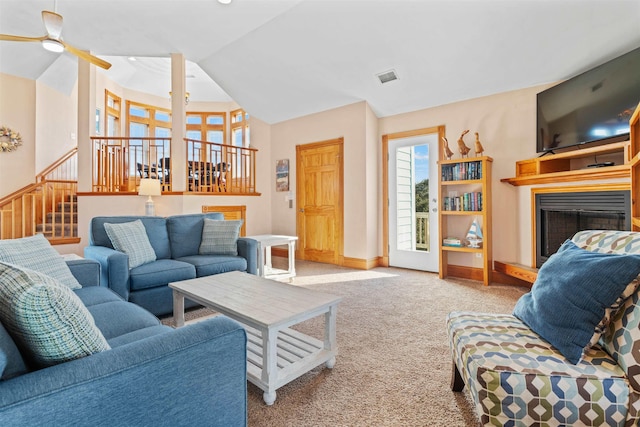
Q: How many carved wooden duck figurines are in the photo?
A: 3